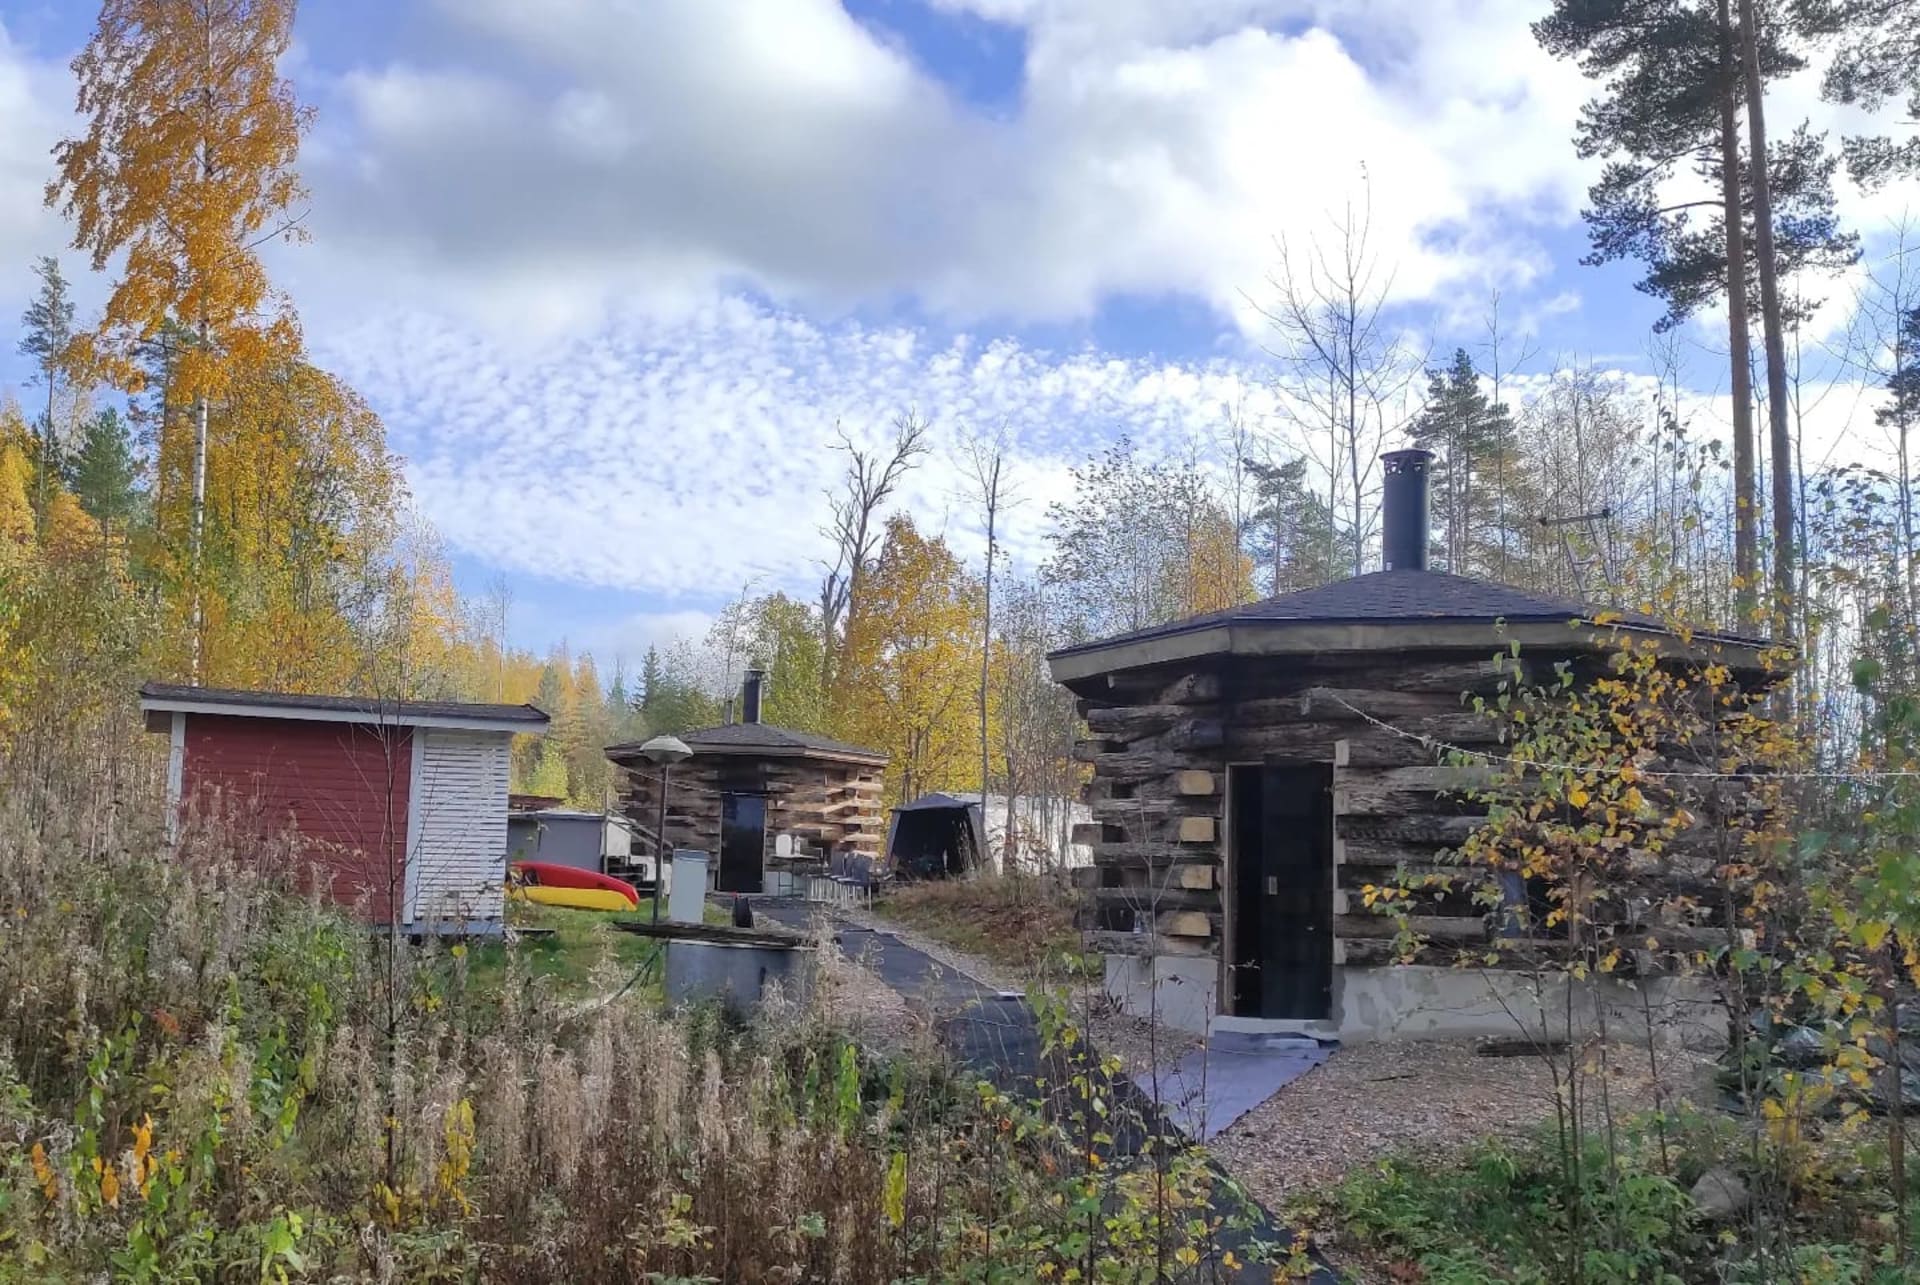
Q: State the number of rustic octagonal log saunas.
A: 2